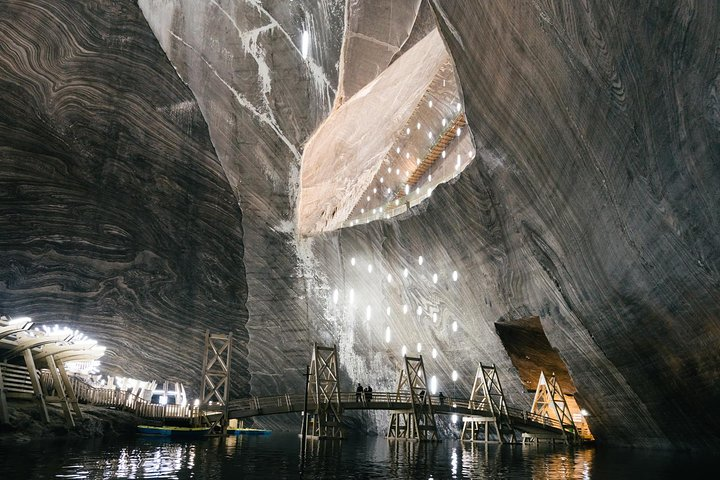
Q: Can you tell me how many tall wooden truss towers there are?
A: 5